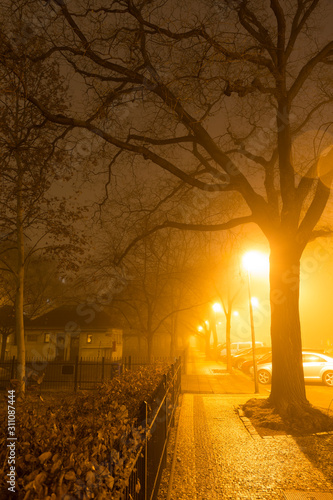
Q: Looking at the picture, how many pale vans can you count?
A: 1